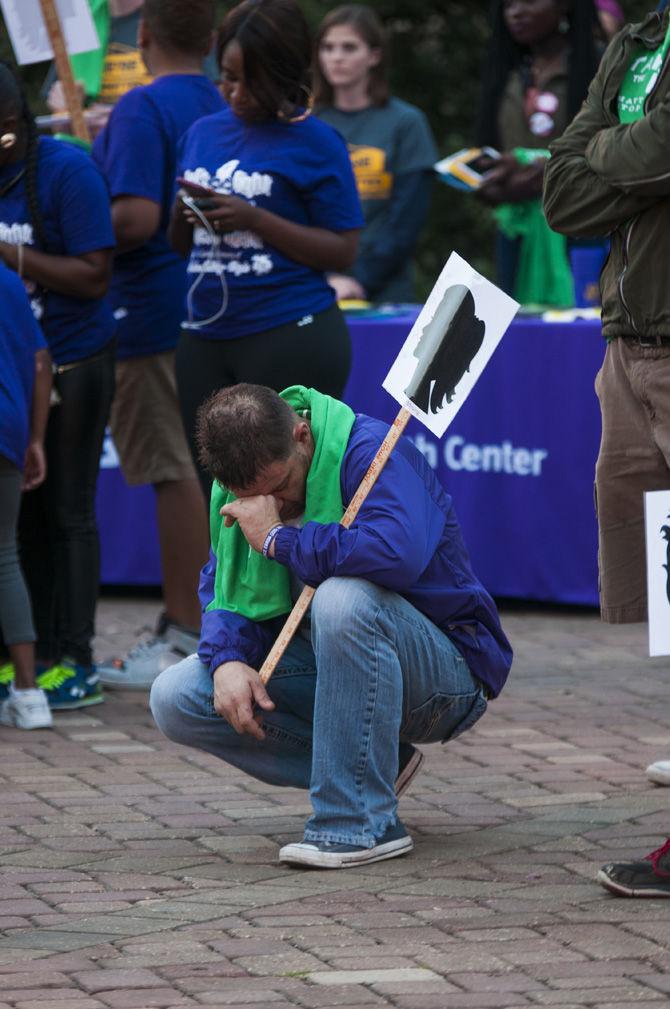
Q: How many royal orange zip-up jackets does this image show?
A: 0